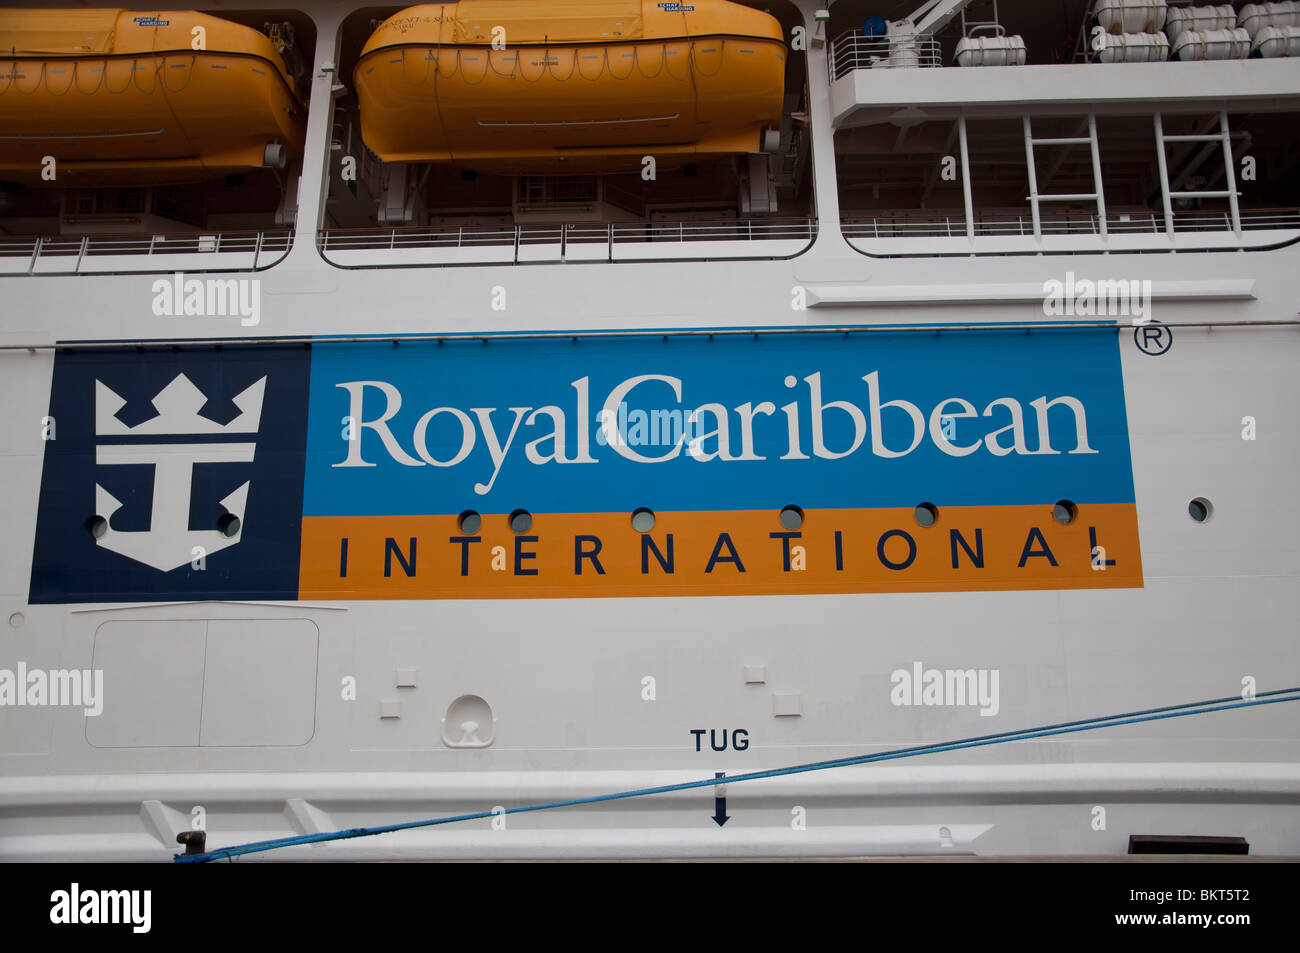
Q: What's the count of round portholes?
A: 9